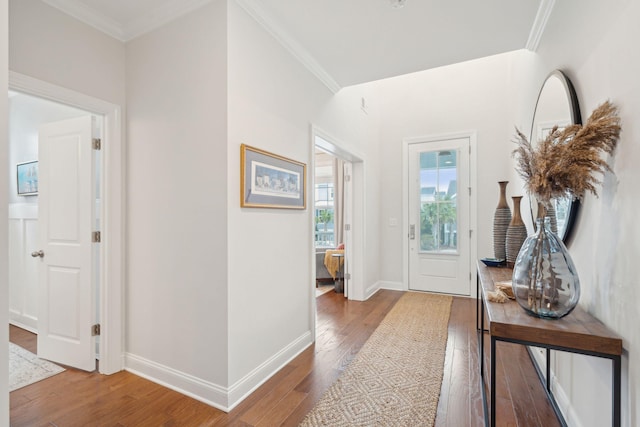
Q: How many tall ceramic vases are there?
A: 2